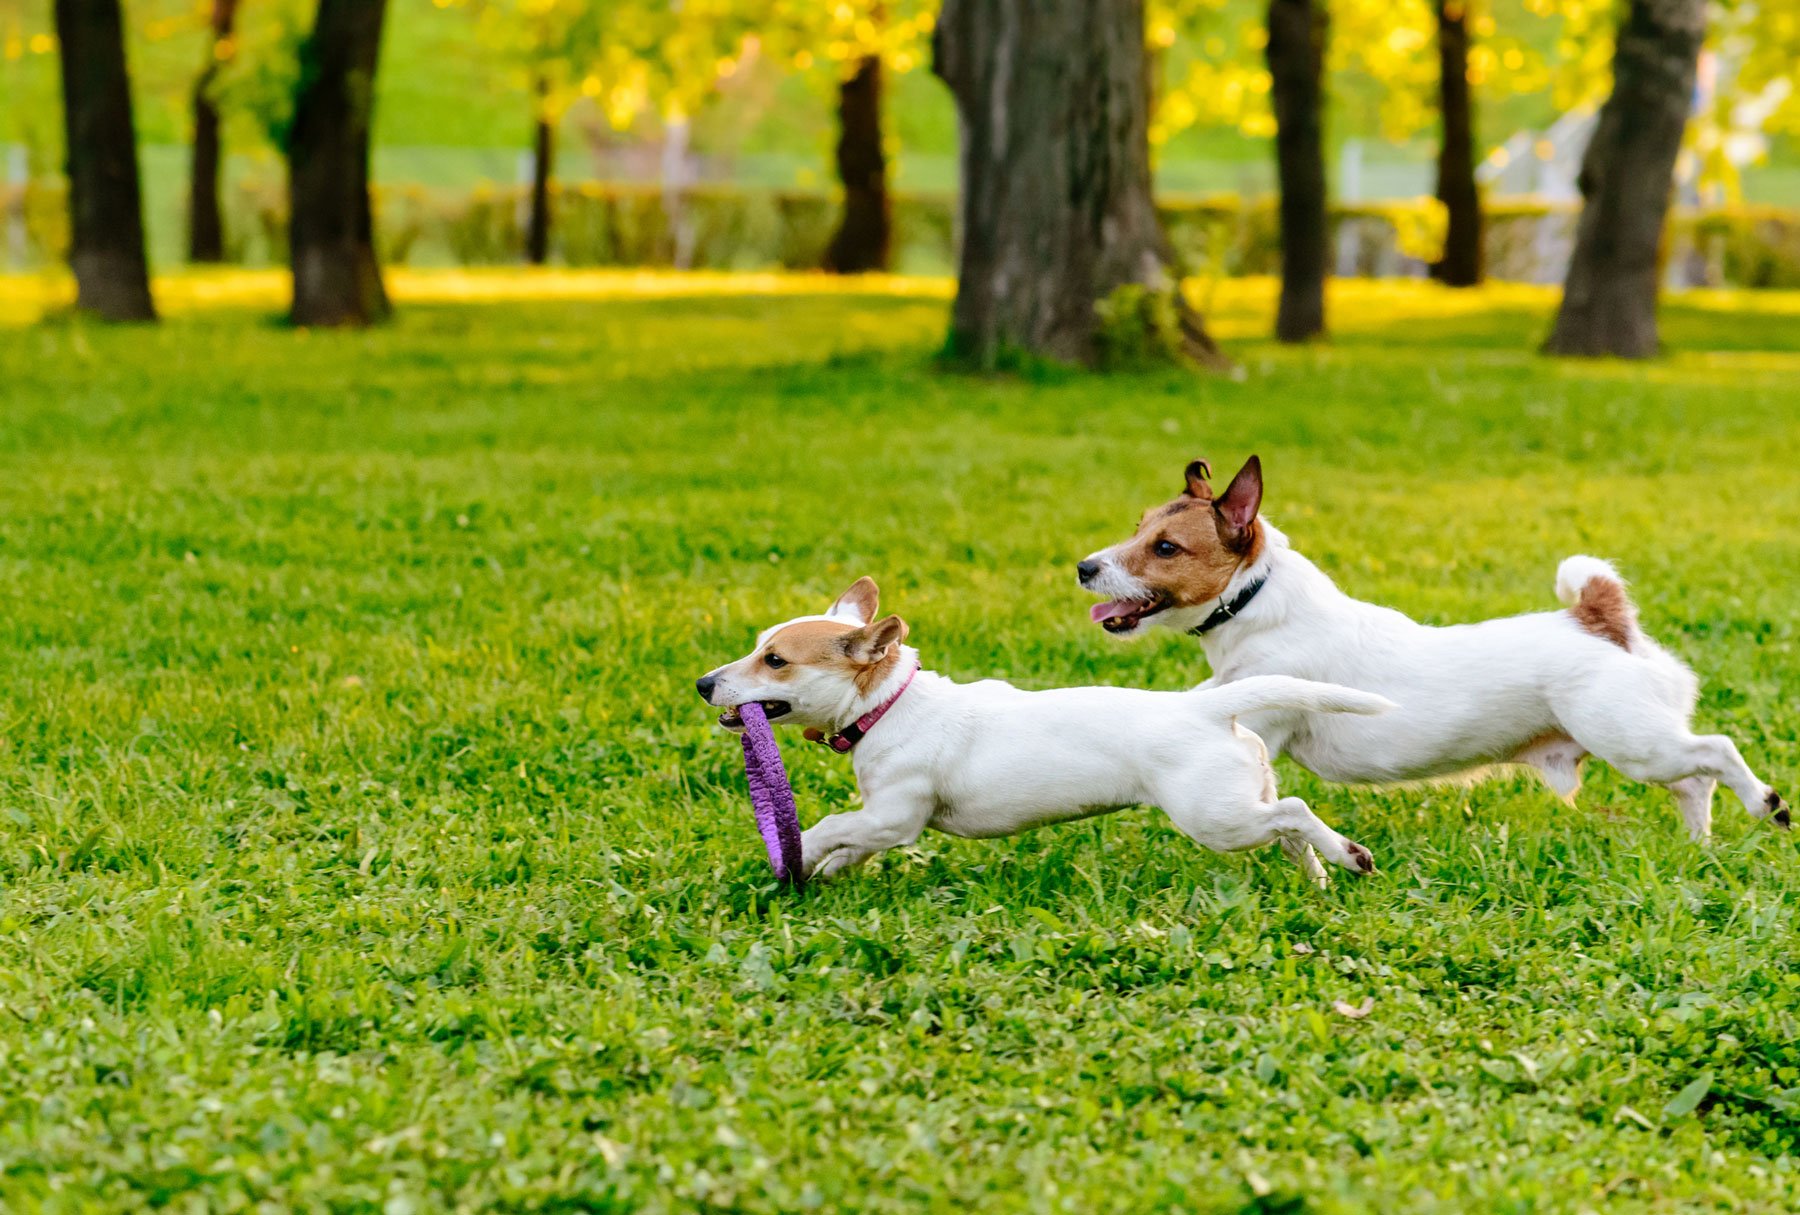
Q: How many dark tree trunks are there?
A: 9